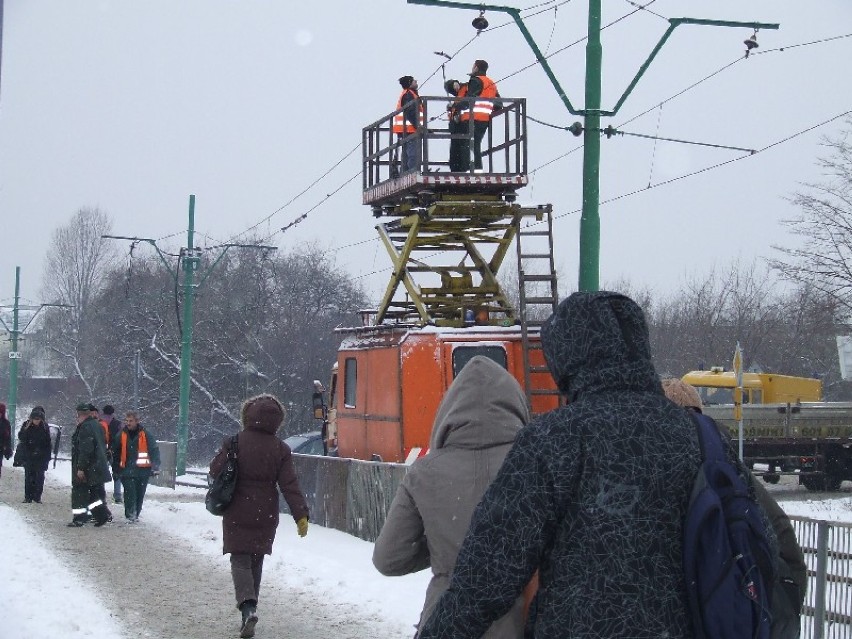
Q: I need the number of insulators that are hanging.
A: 2